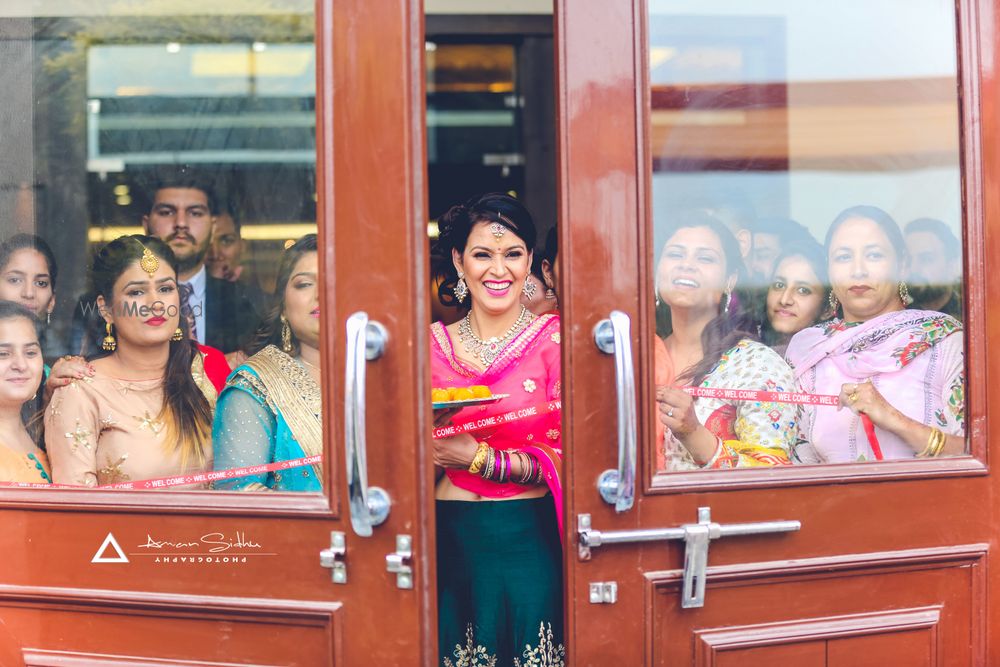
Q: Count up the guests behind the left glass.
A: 6